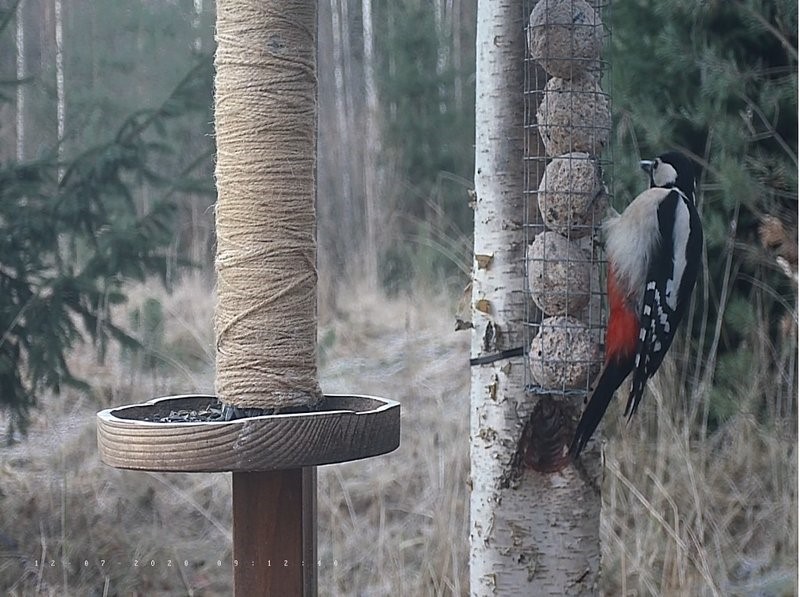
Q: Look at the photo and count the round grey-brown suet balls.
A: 5